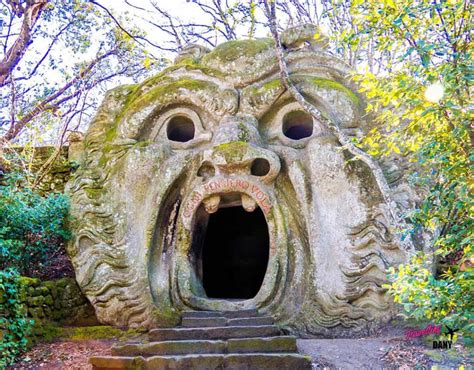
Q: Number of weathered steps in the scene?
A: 5